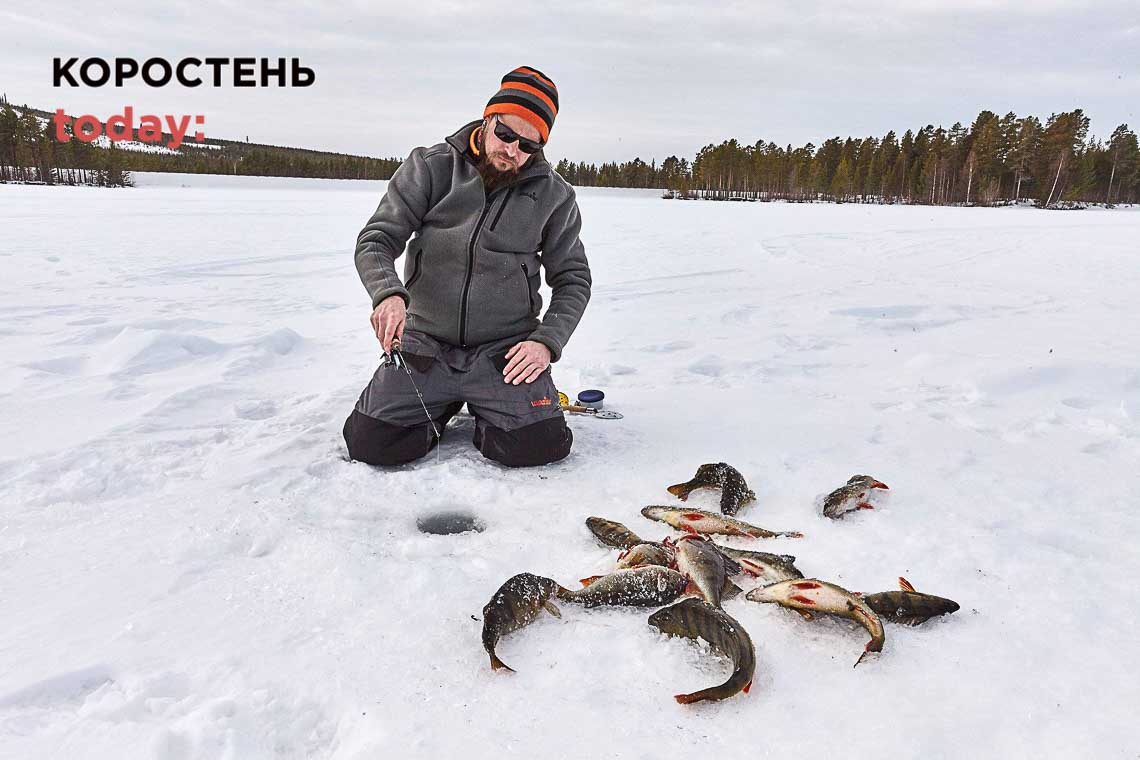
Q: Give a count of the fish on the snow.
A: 12